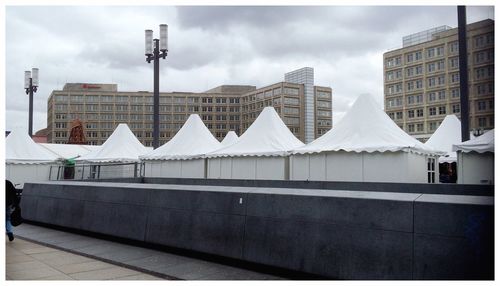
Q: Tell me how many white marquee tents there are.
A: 8